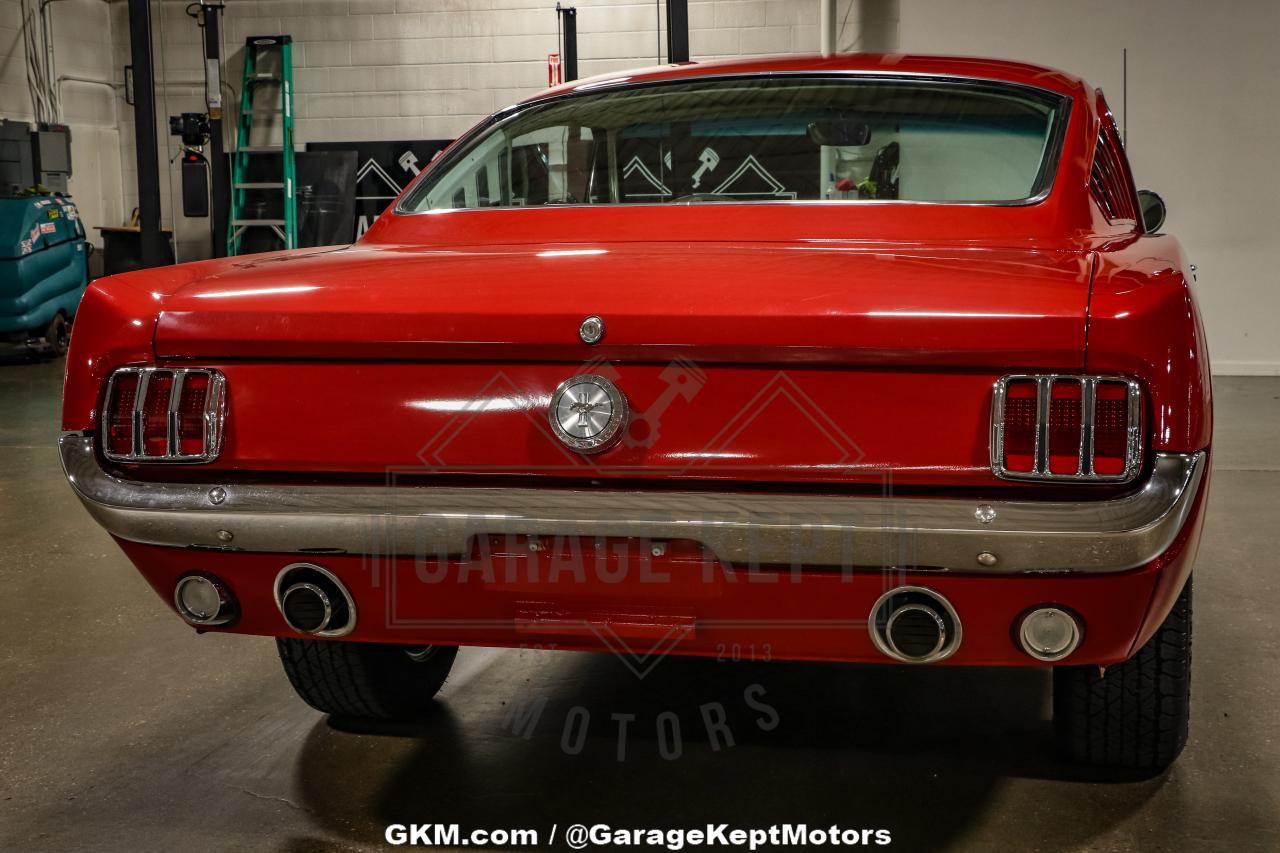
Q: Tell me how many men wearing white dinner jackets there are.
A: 0